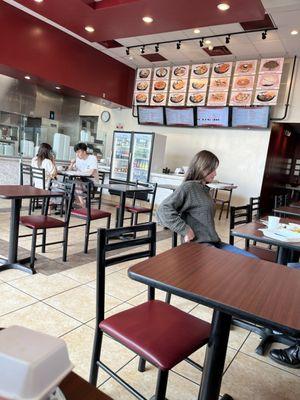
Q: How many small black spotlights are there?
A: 7